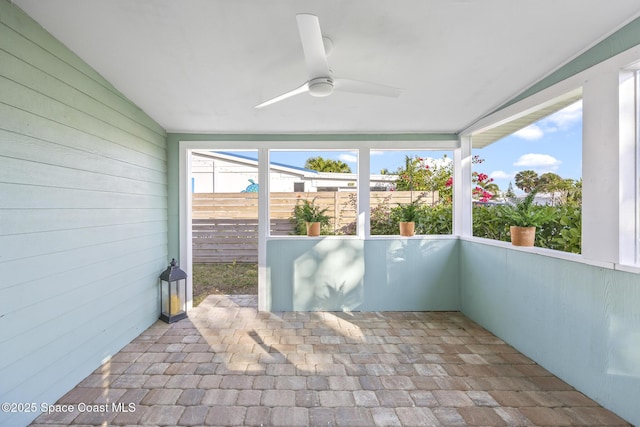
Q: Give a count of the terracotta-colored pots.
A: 3